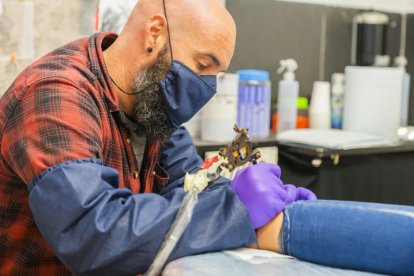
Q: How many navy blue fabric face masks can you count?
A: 1